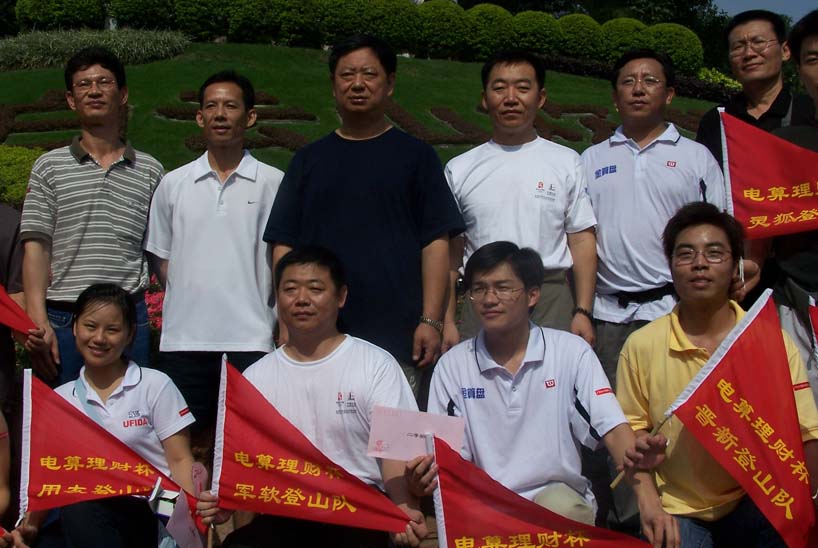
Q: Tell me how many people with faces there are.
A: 11